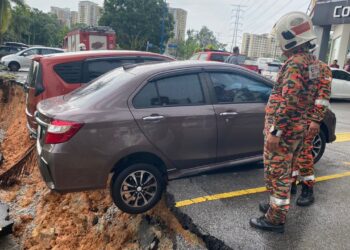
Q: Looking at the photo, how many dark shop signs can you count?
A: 1